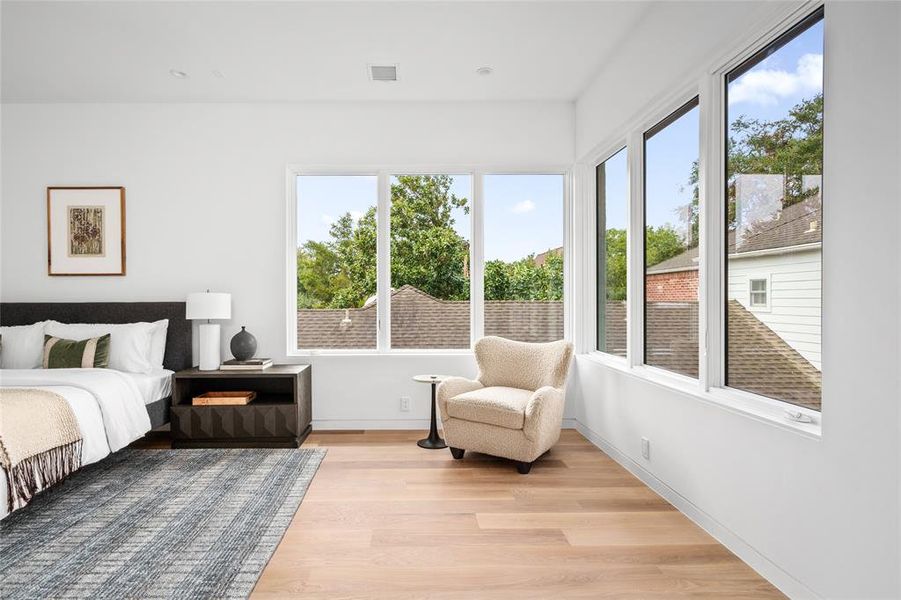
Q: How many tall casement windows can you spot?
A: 6